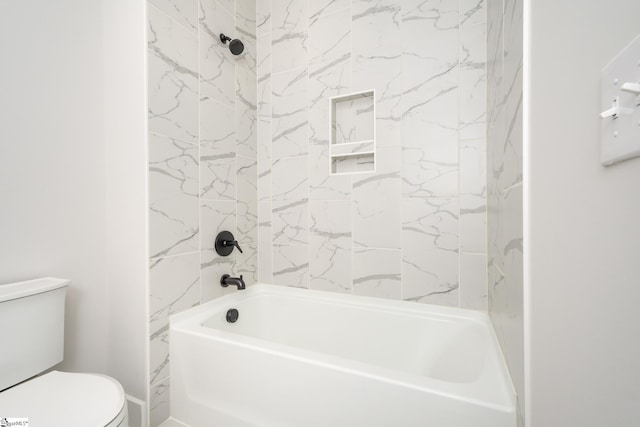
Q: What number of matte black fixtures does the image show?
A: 4